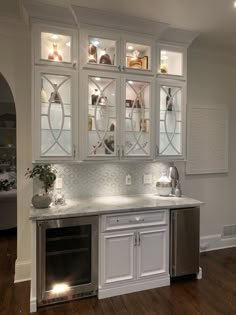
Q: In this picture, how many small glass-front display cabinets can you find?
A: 4